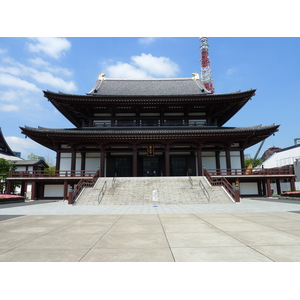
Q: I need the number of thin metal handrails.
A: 4